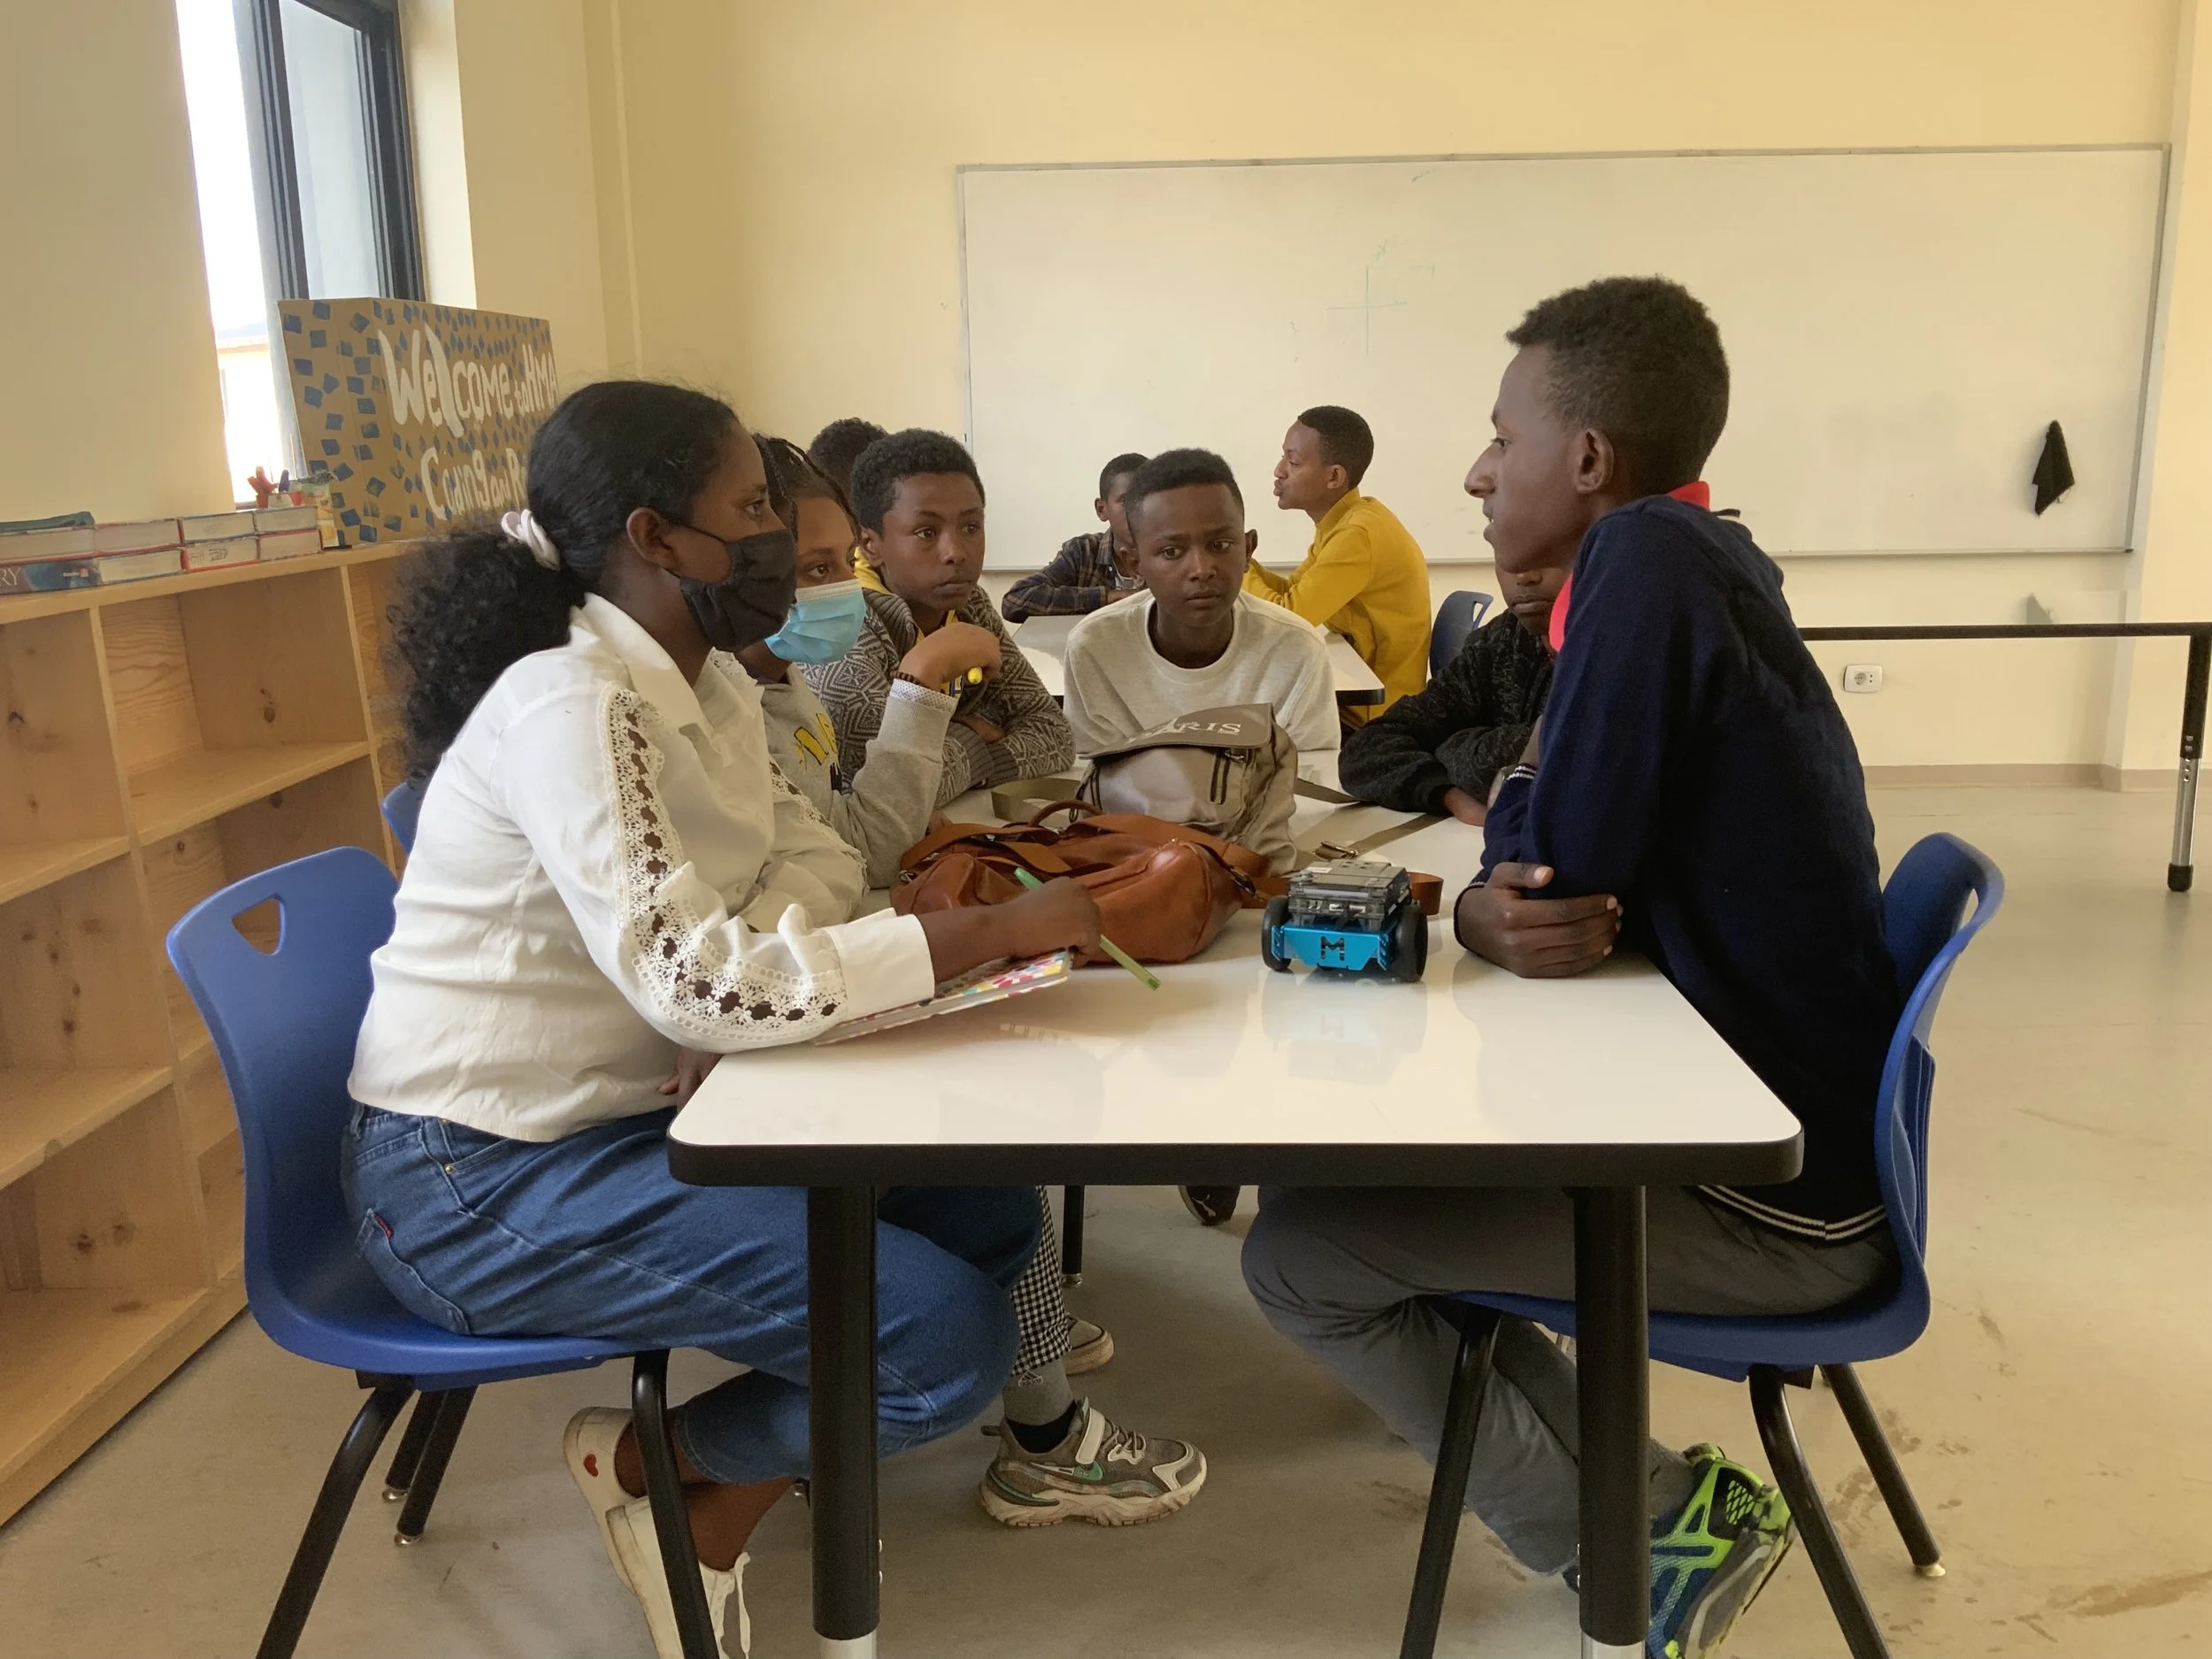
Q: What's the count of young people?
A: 9